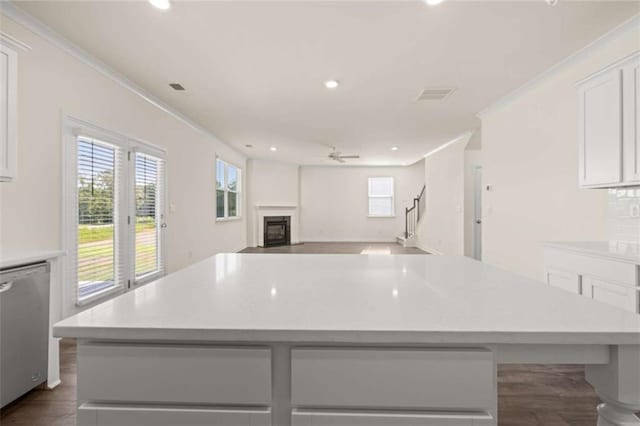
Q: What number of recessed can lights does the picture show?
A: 5